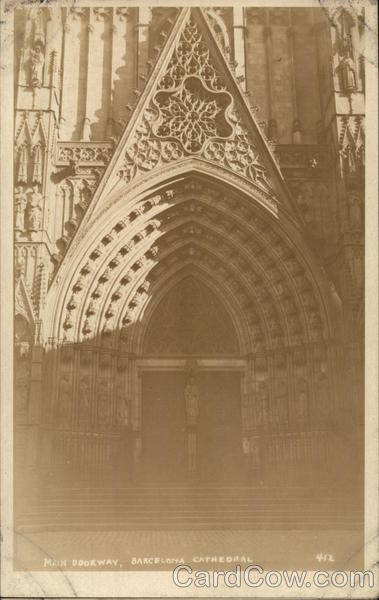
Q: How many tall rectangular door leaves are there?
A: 2